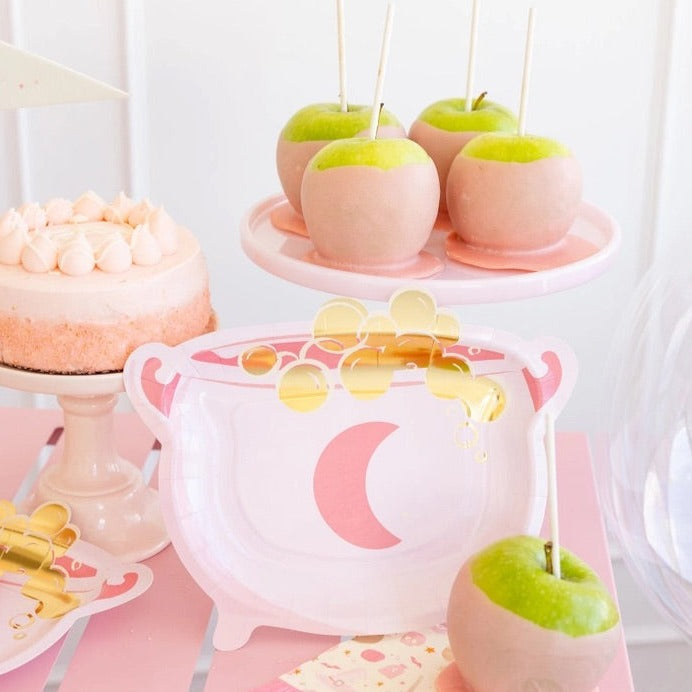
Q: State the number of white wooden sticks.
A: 5